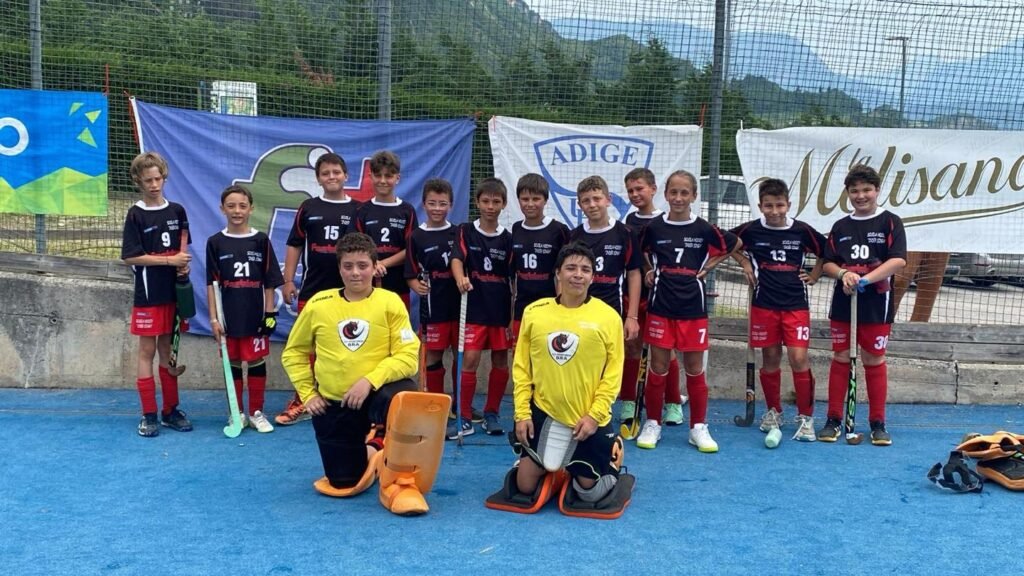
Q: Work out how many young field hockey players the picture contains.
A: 14